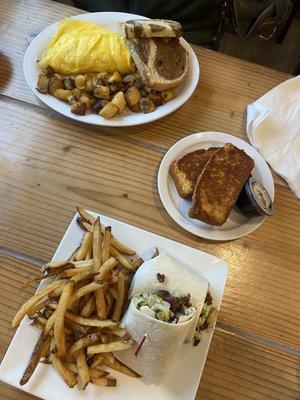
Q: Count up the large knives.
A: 0